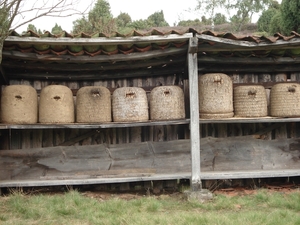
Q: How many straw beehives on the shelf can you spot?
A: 8